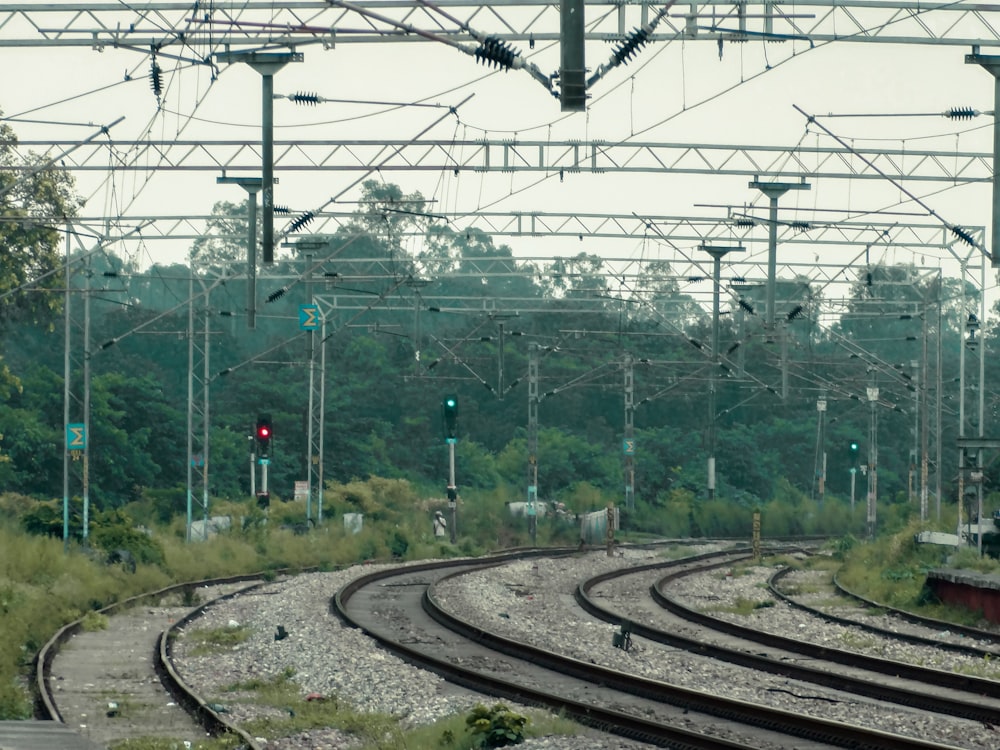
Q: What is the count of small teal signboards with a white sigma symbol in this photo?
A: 3